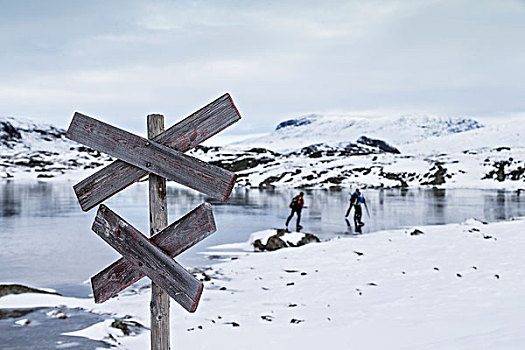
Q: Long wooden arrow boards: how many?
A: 4